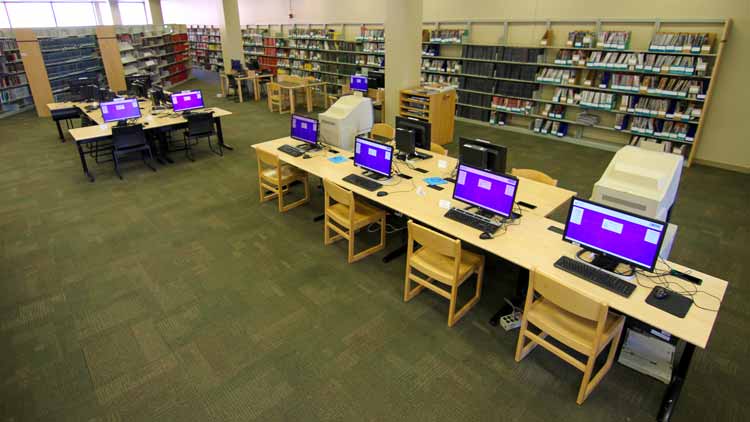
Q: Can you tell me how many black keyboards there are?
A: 4